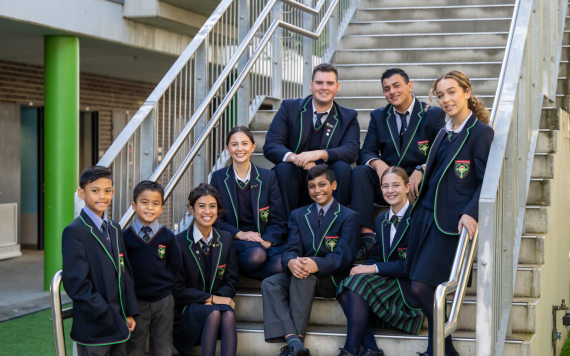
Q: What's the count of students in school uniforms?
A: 9